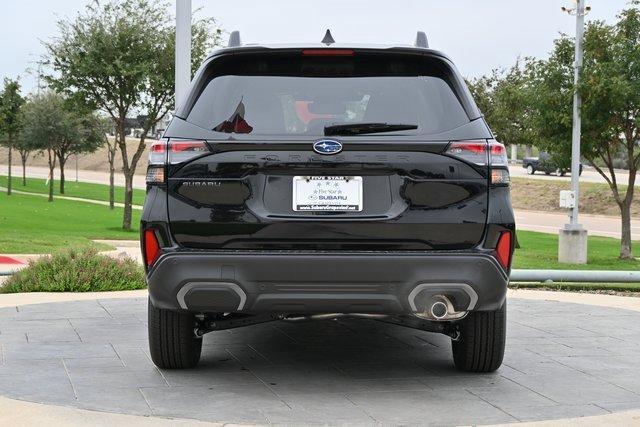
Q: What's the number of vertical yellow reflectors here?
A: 0